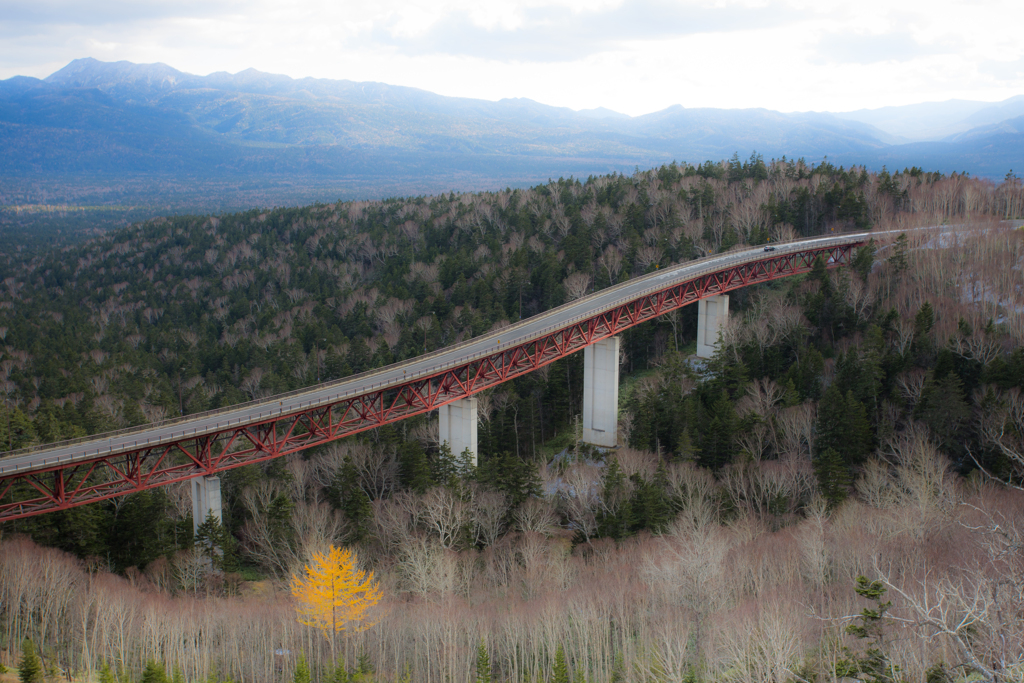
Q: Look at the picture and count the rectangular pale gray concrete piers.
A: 4